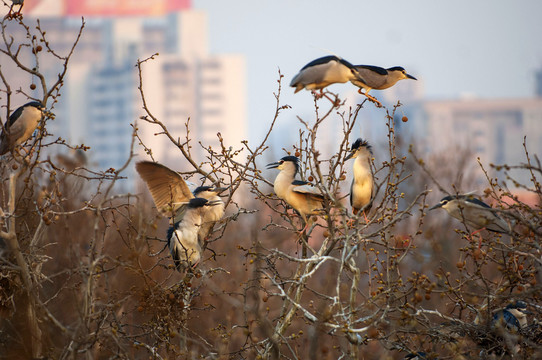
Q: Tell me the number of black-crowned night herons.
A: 9